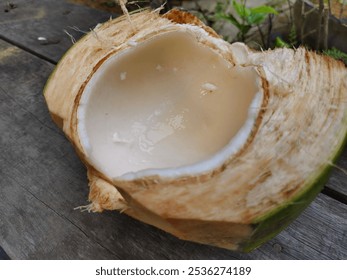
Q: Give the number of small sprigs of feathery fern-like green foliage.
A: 1